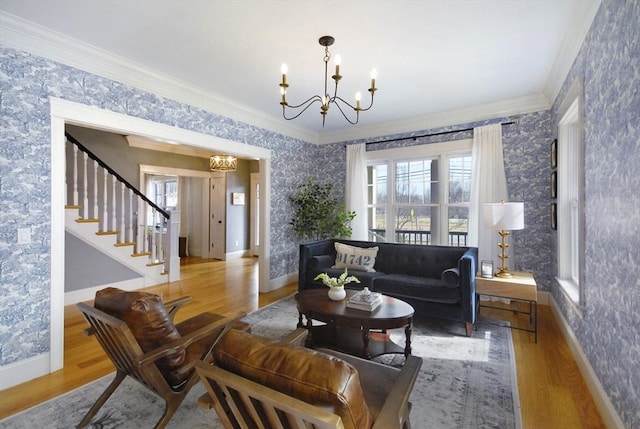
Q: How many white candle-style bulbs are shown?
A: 6